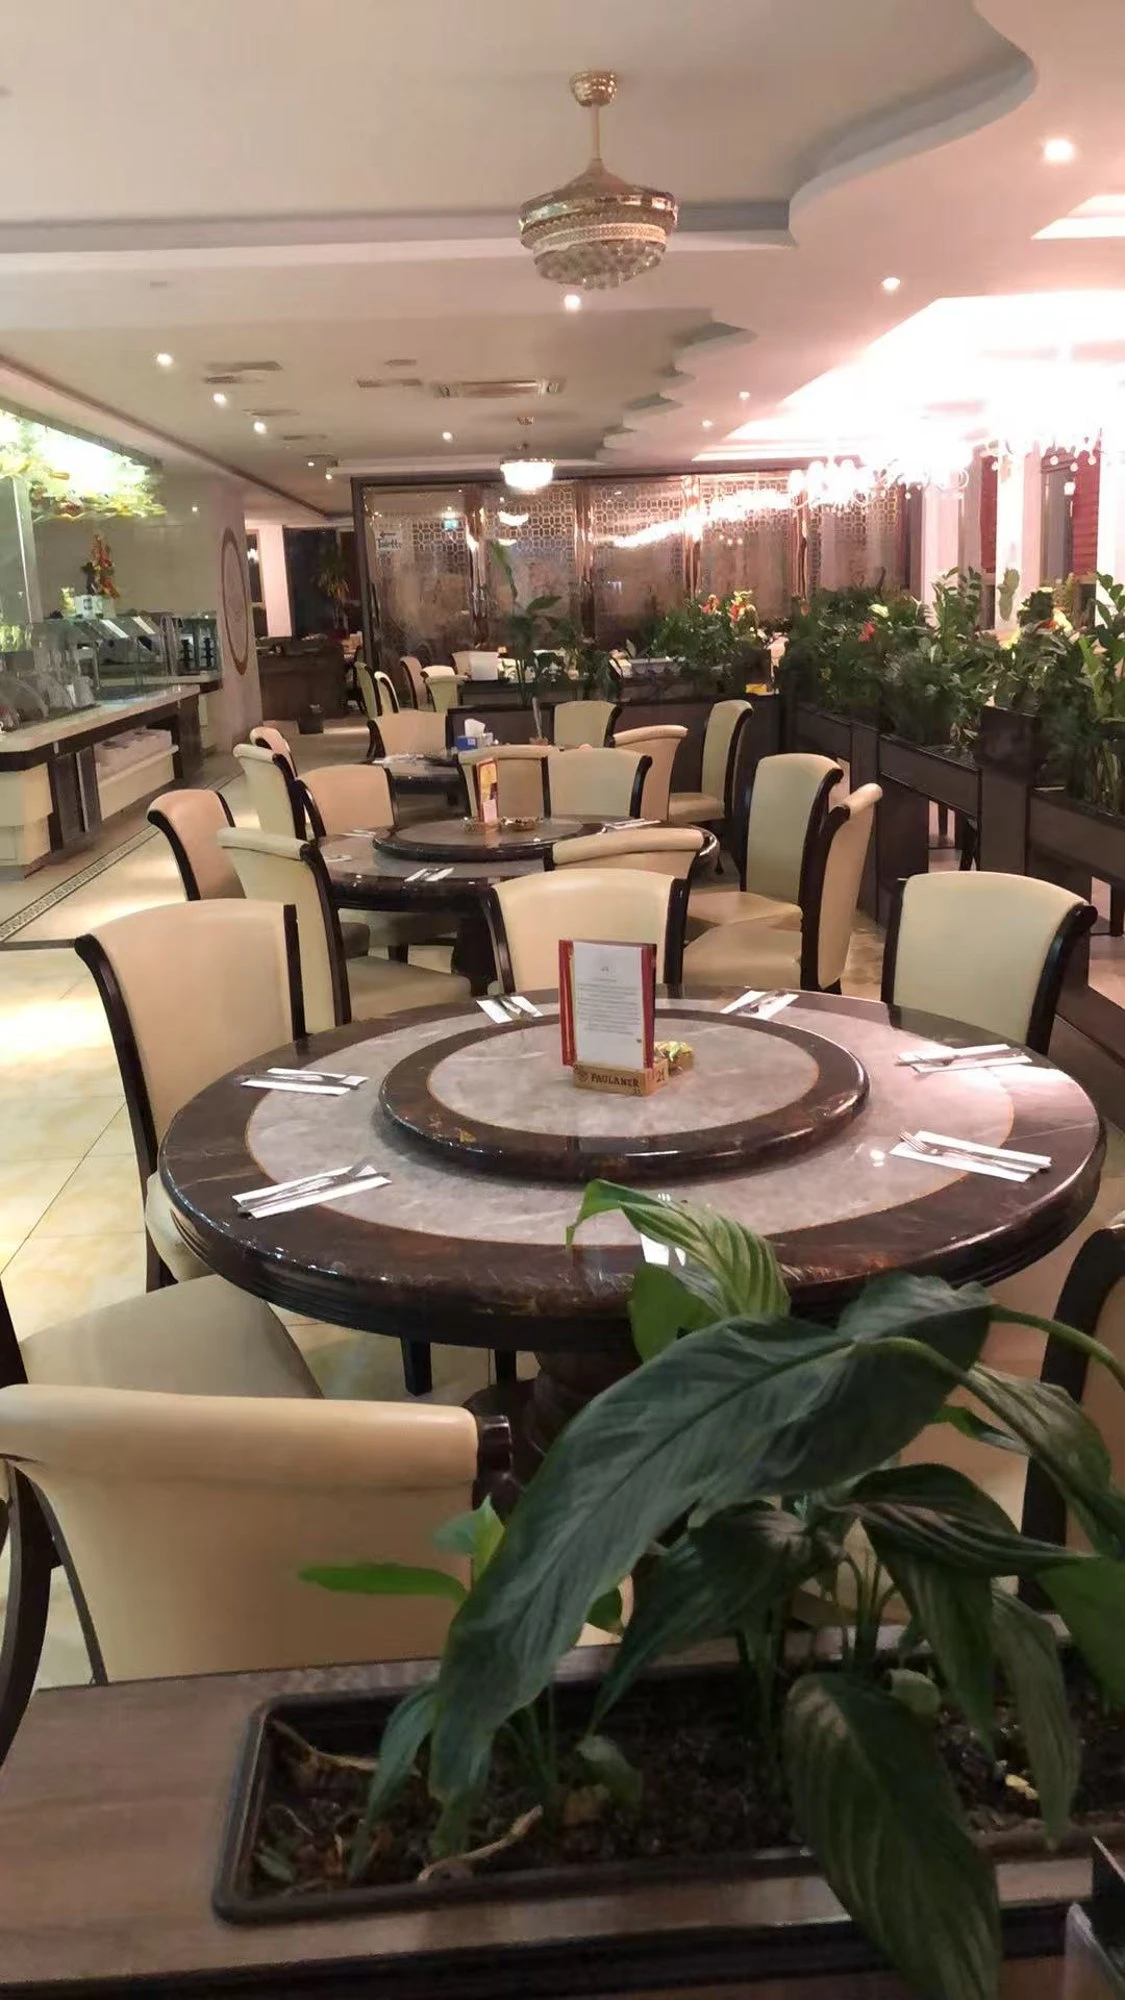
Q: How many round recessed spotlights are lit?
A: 11